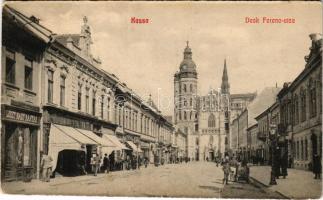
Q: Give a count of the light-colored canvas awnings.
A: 3